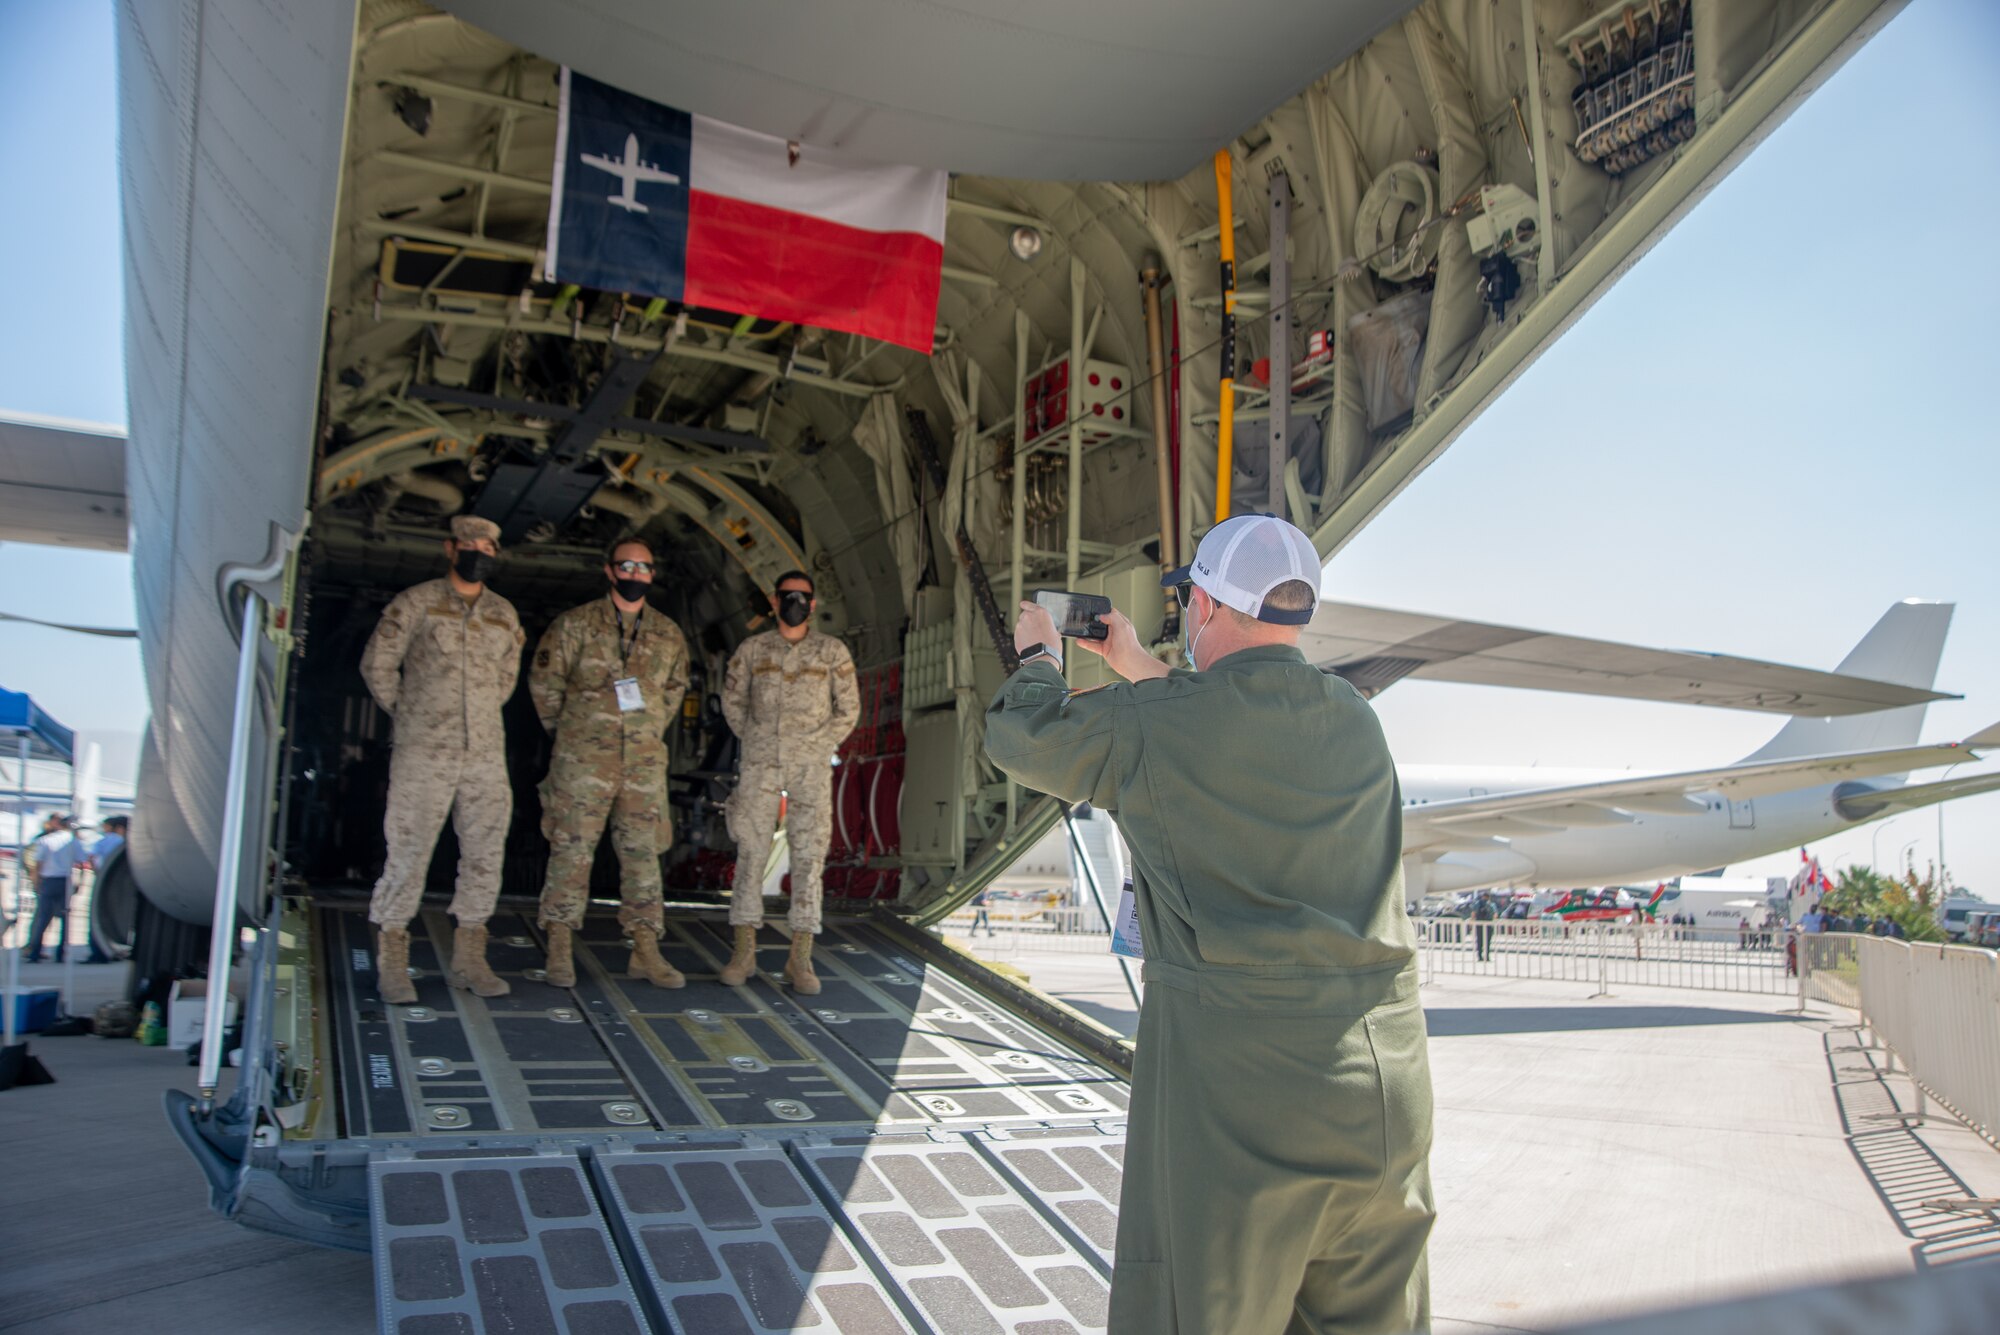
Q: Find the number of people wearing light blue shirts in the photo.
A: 2